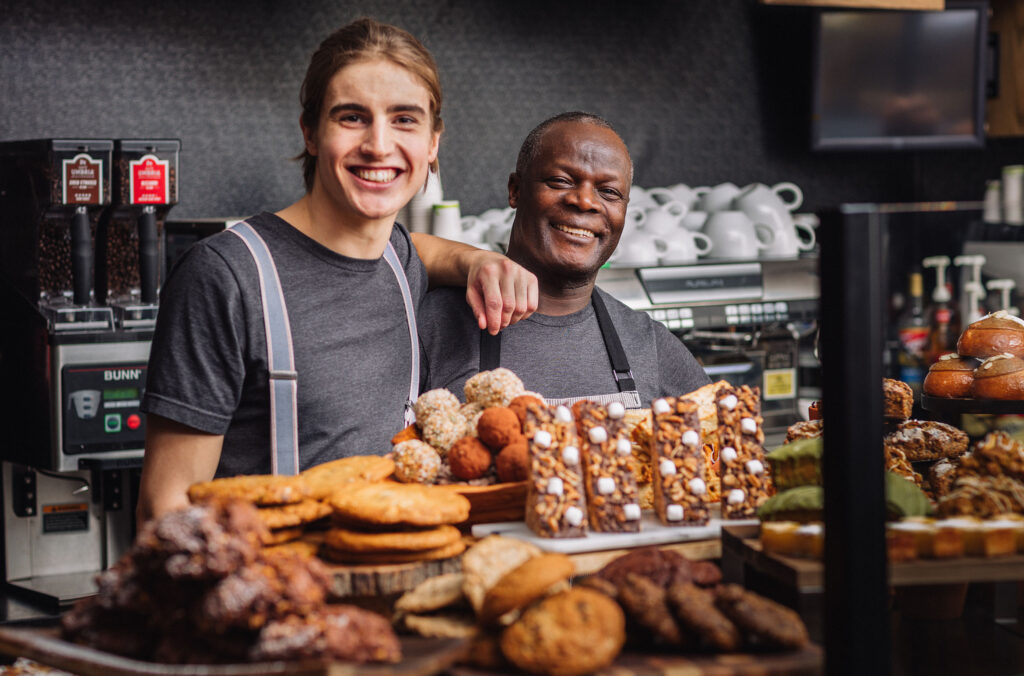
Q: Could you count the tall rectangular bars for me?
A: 4